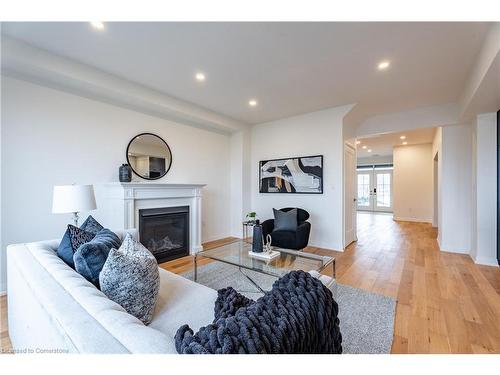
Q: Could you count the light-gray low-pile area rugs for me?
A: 1